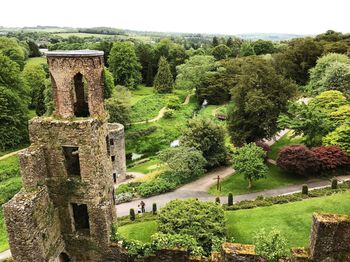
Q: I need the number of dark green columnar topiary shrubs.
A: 6